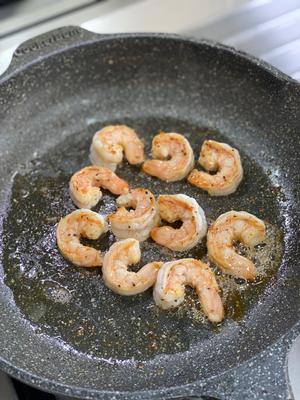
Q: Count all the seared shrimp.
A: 10